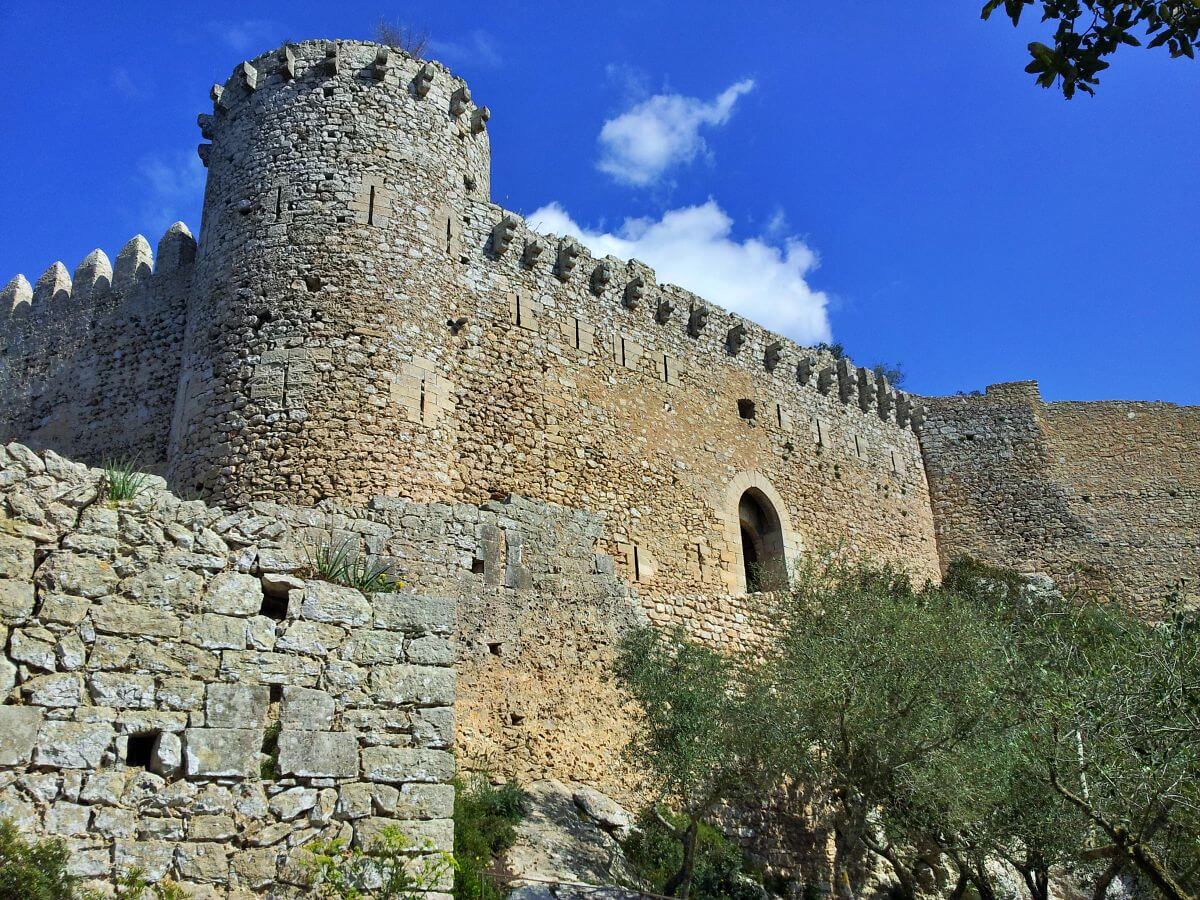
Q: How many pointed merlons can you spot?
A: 5